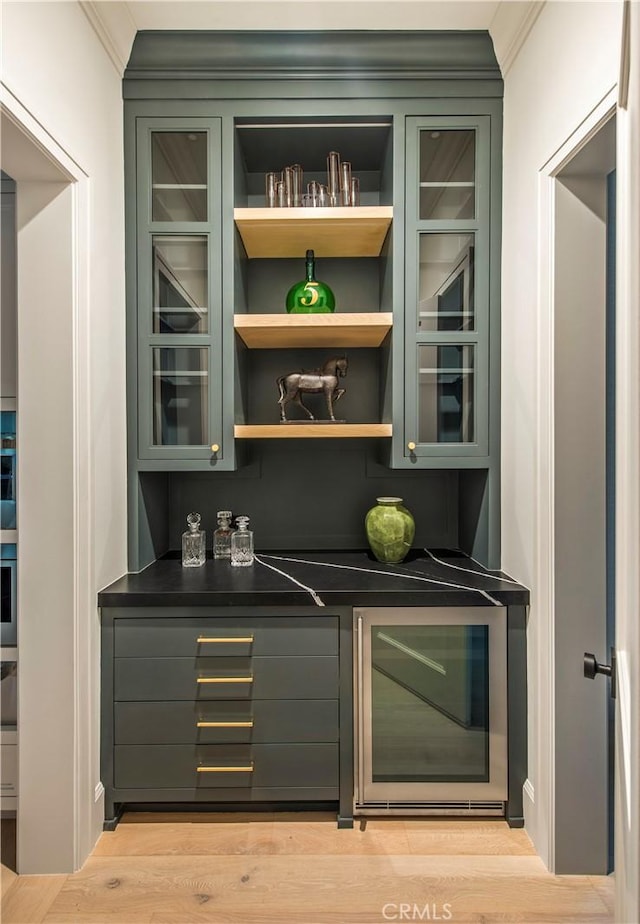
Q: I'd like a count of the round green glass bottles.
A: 1